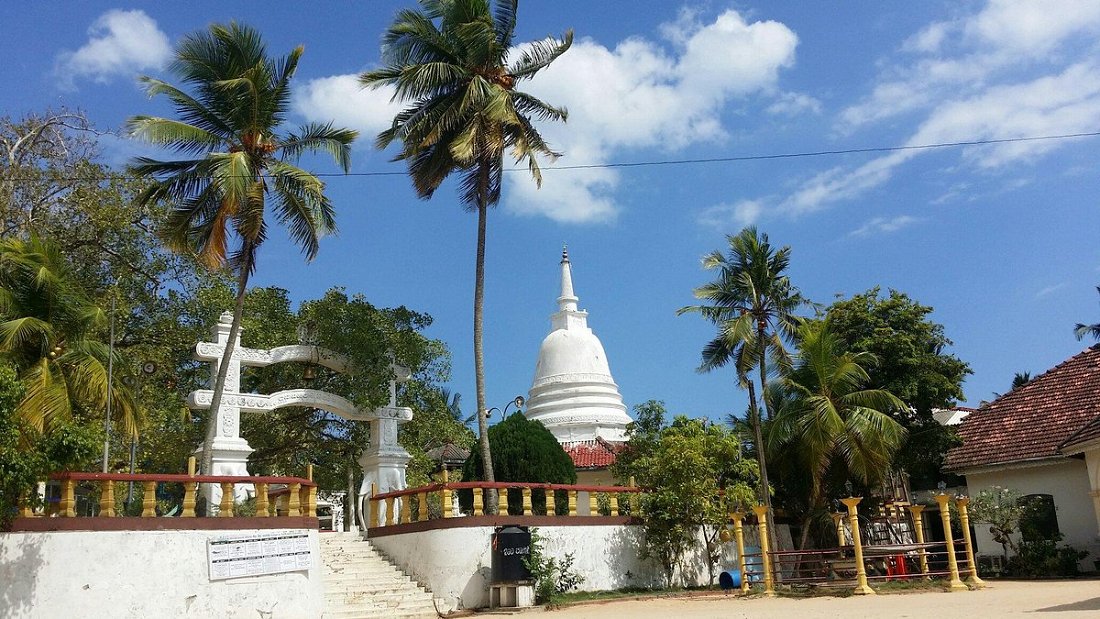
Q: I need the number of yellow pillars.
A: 7